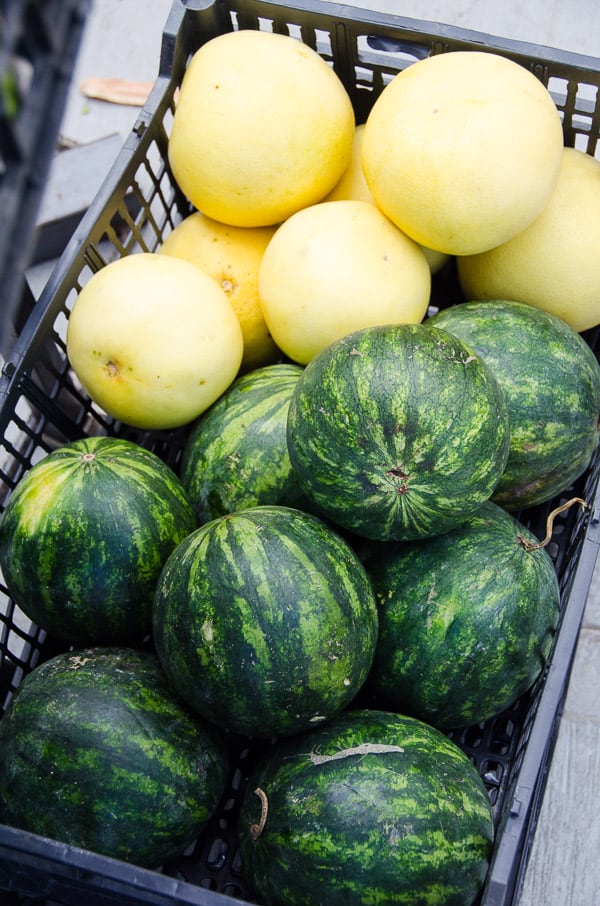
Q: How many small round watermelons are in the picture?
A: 8